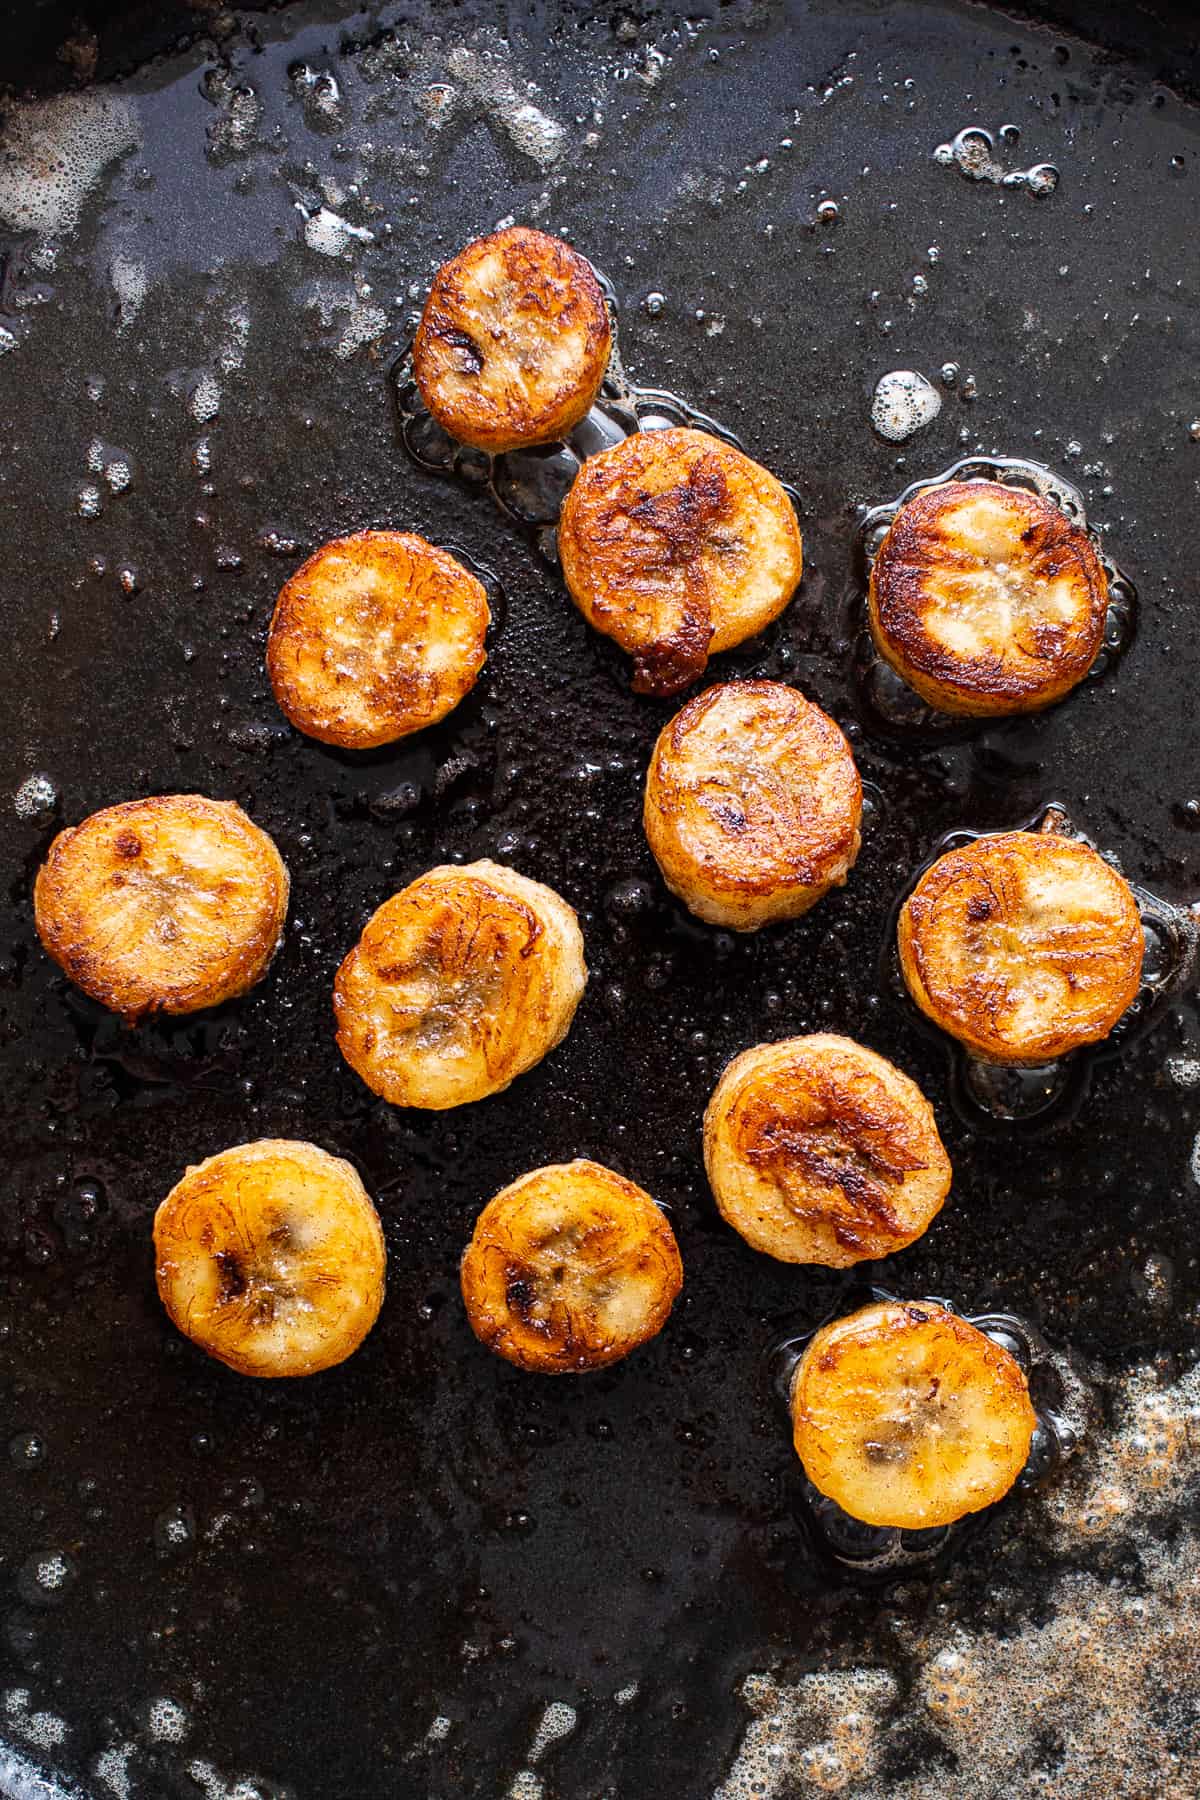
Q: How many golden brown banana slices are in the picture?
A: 12